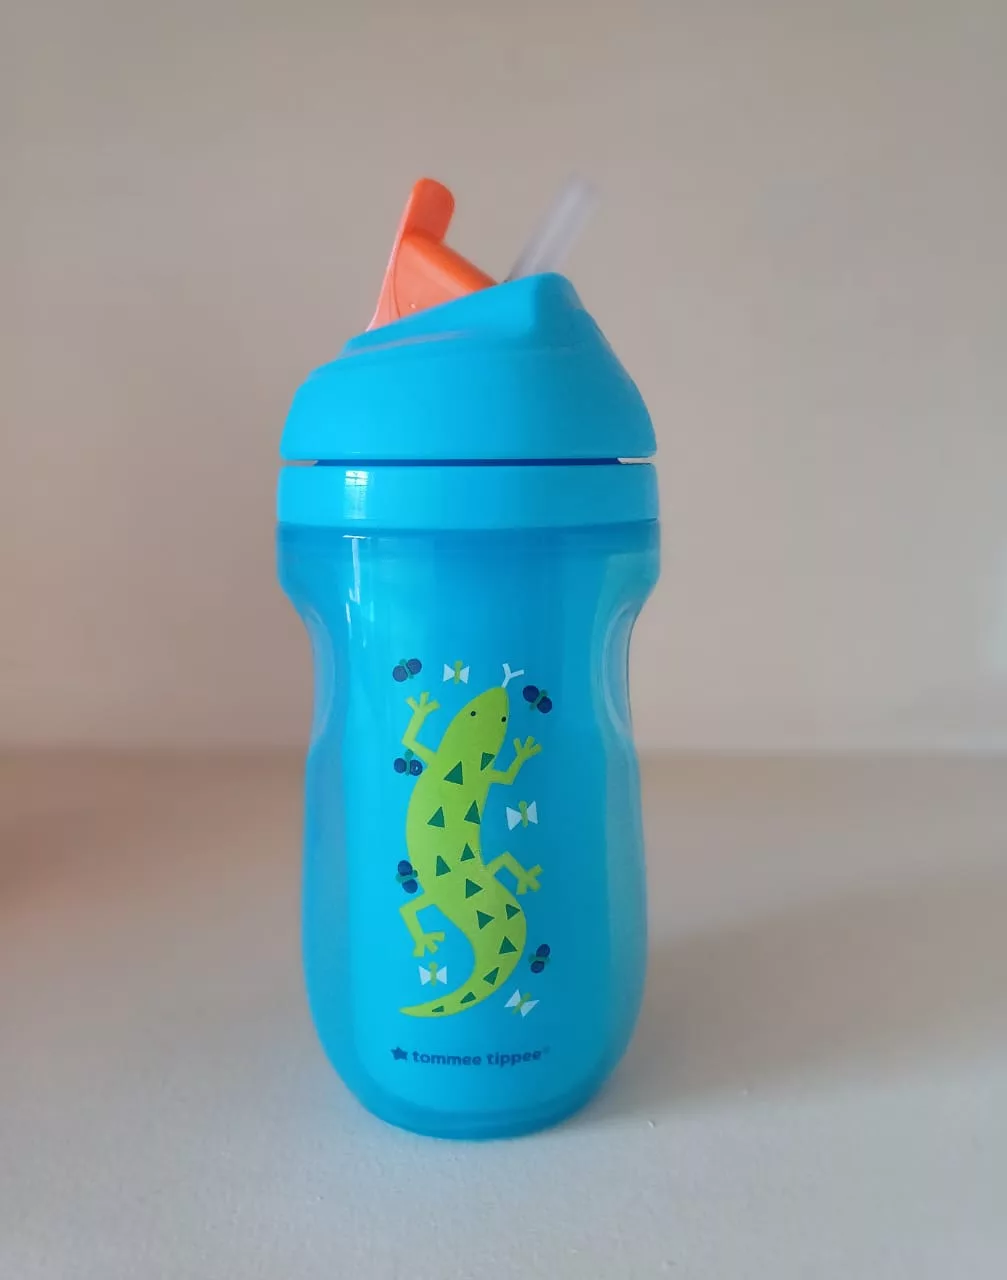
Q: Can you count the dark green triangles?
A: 13